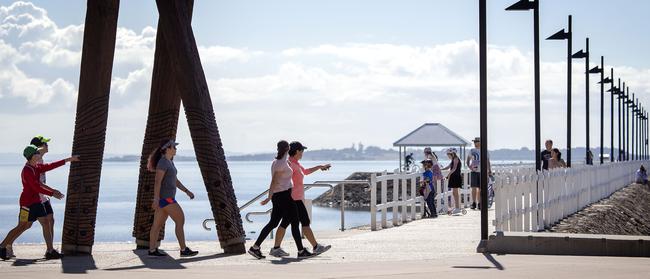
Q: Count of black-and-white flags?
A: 0